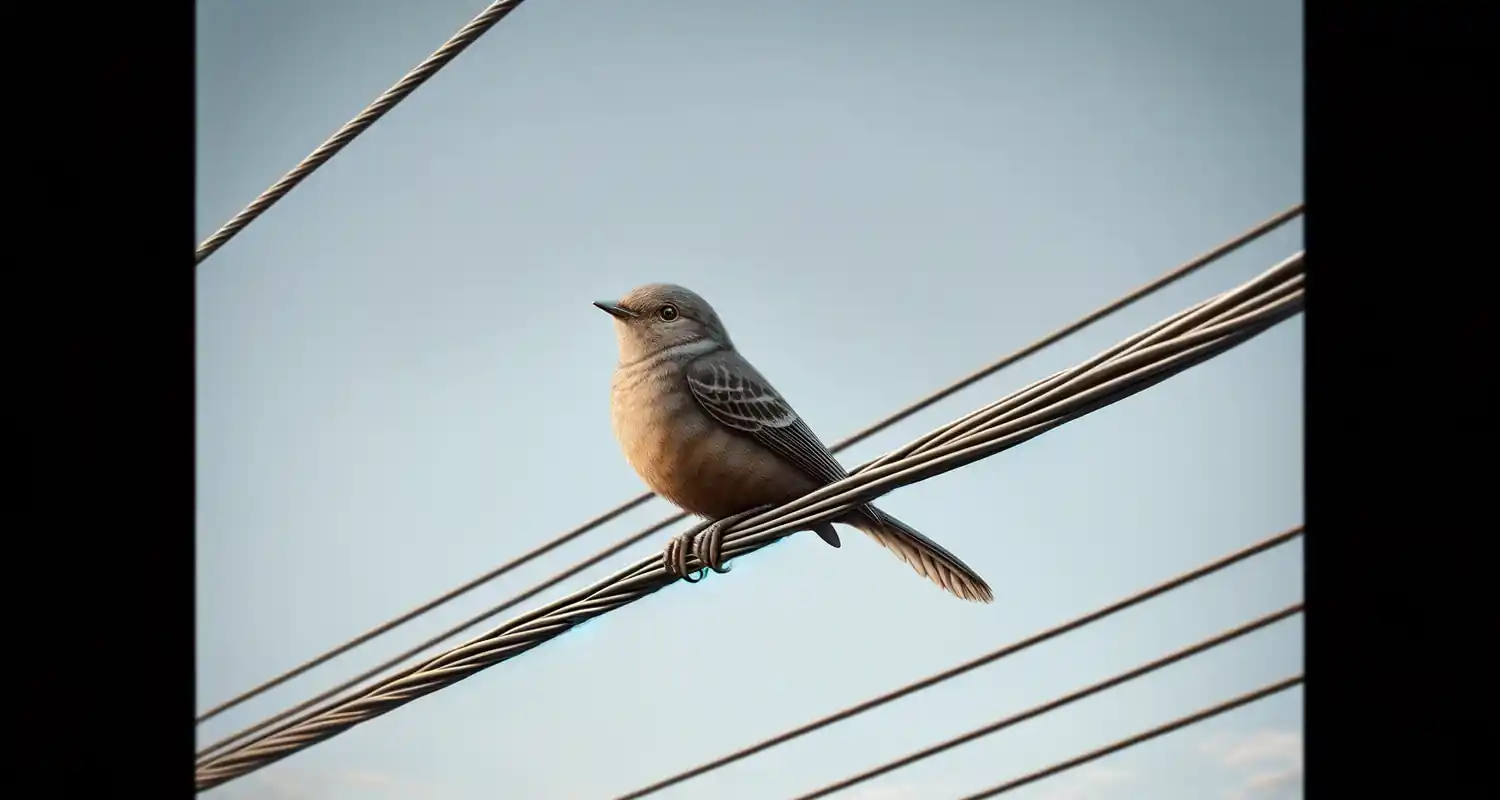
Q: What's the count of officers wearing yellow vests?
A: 0